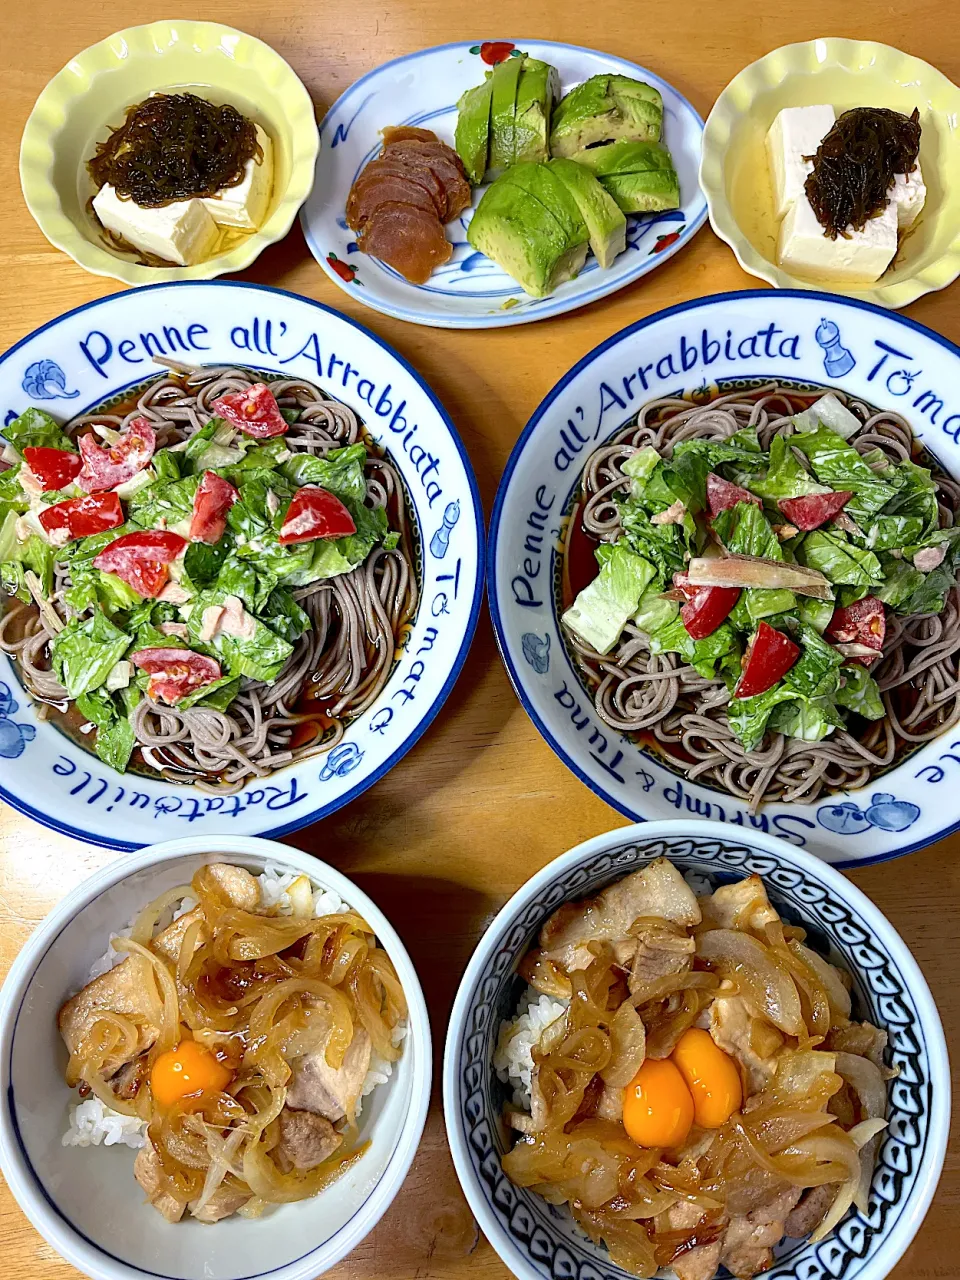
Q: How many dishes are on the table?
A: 7